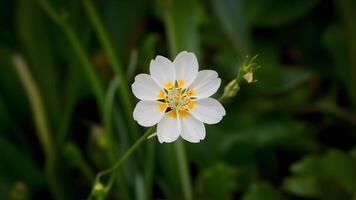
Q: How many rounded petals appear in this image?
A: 8